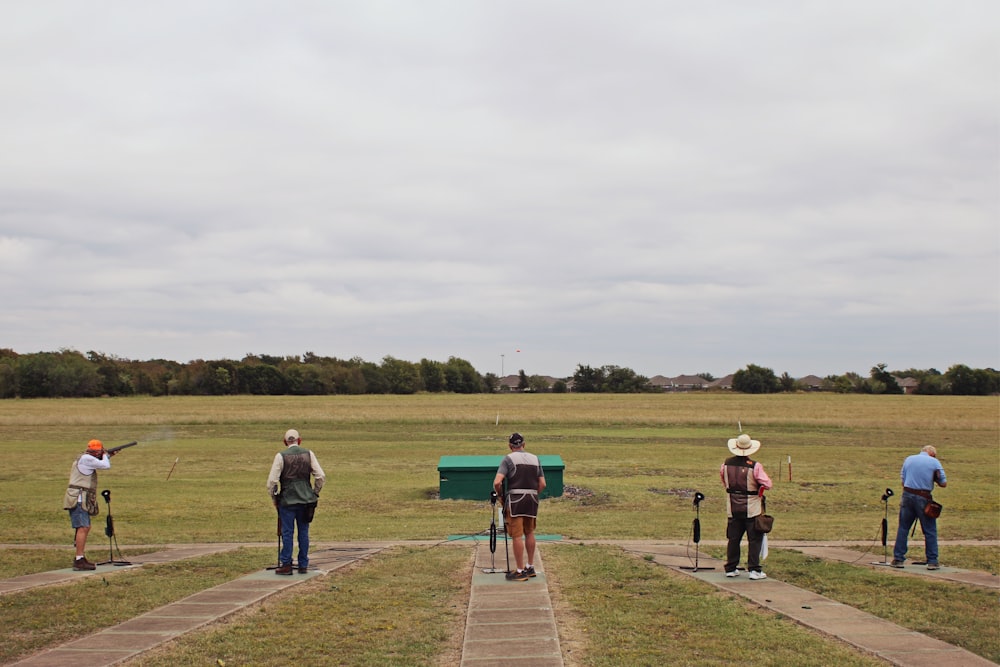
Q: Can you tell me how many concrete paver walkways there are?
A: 5